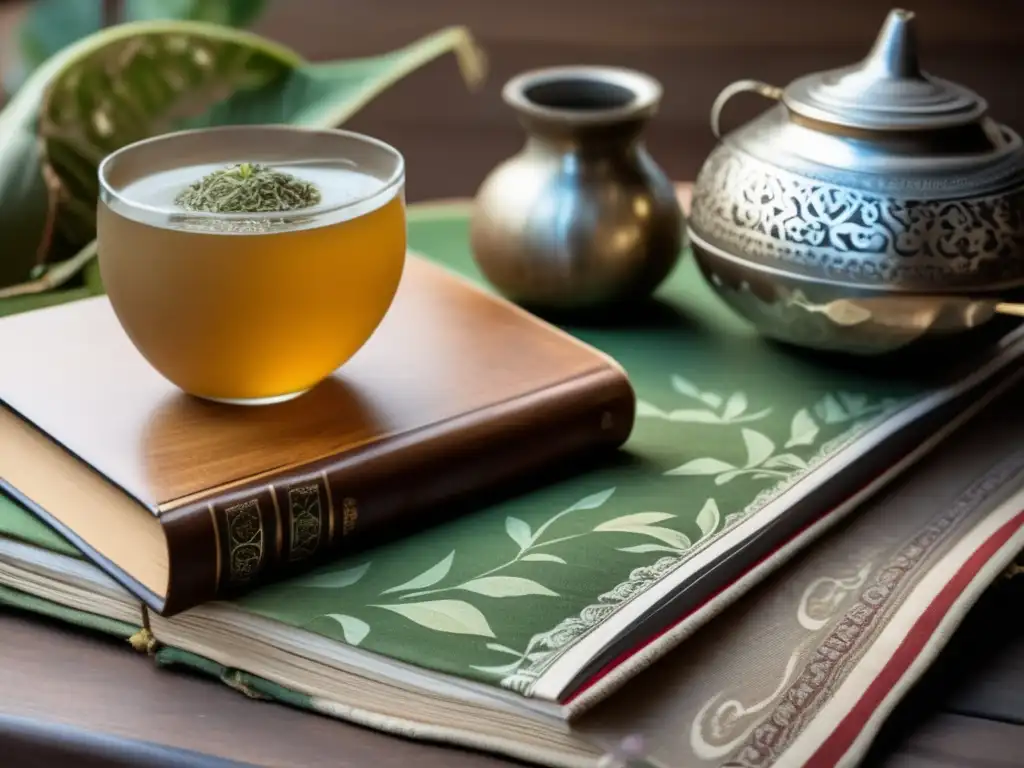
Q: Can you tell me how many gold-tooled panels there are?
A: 2